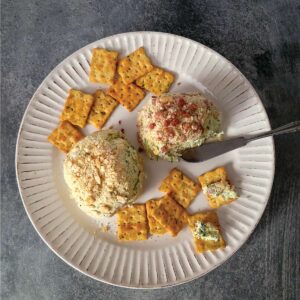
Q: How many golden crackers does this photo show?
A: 13